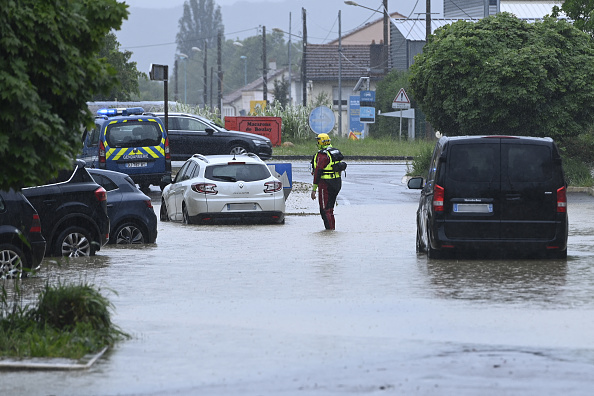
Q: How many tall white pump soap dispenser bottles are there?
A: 0